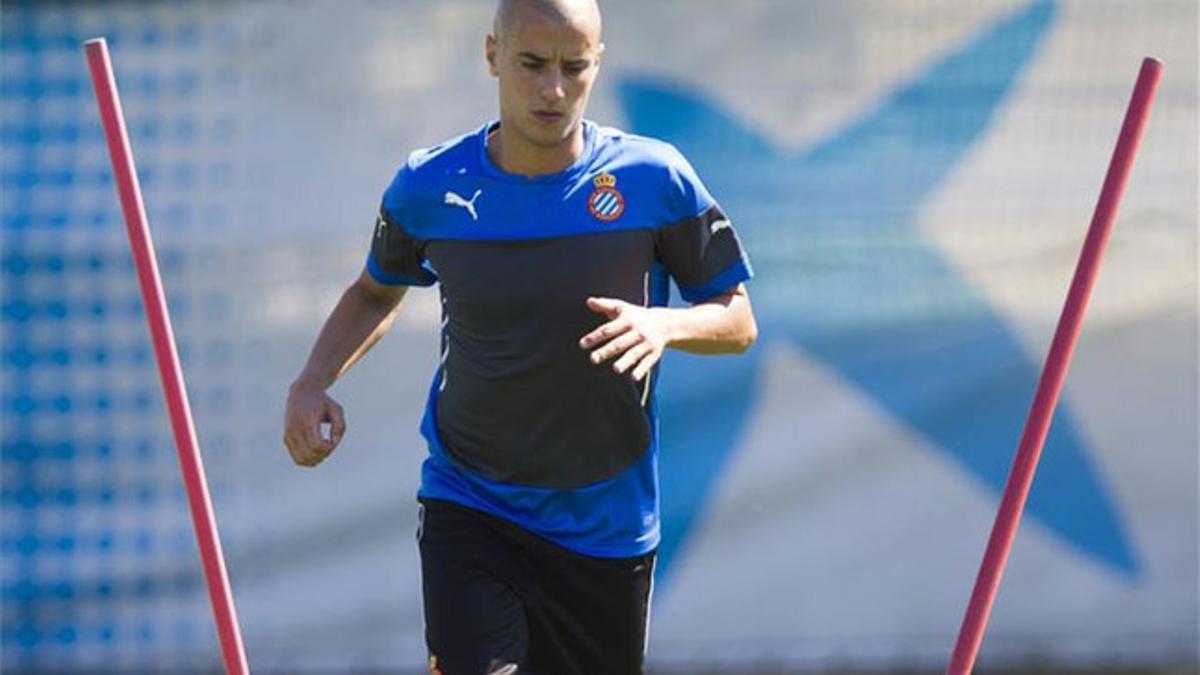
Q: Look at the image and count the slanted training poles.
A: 2